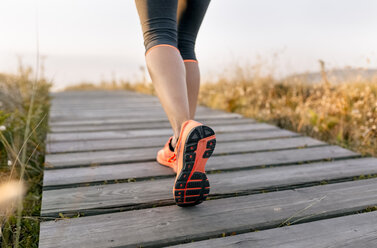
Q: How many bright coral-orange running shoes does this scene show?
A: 2